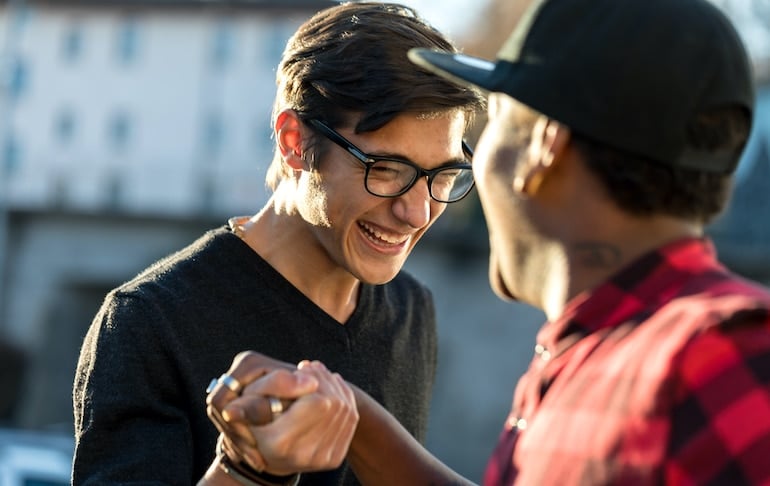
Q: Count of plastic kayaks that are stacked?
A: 0